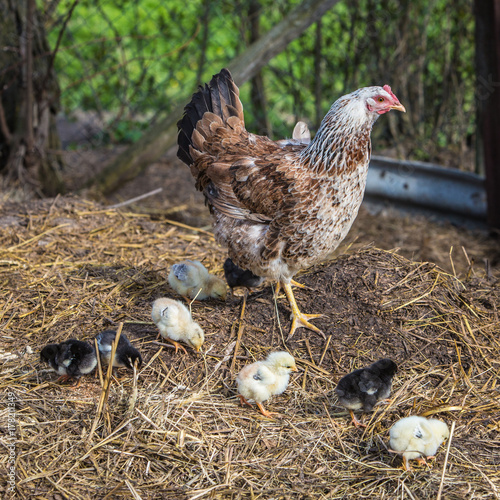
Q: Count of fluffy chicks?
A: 8